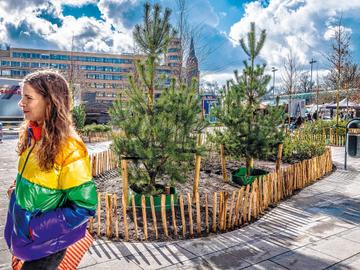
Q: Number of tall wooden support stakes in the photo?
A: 4